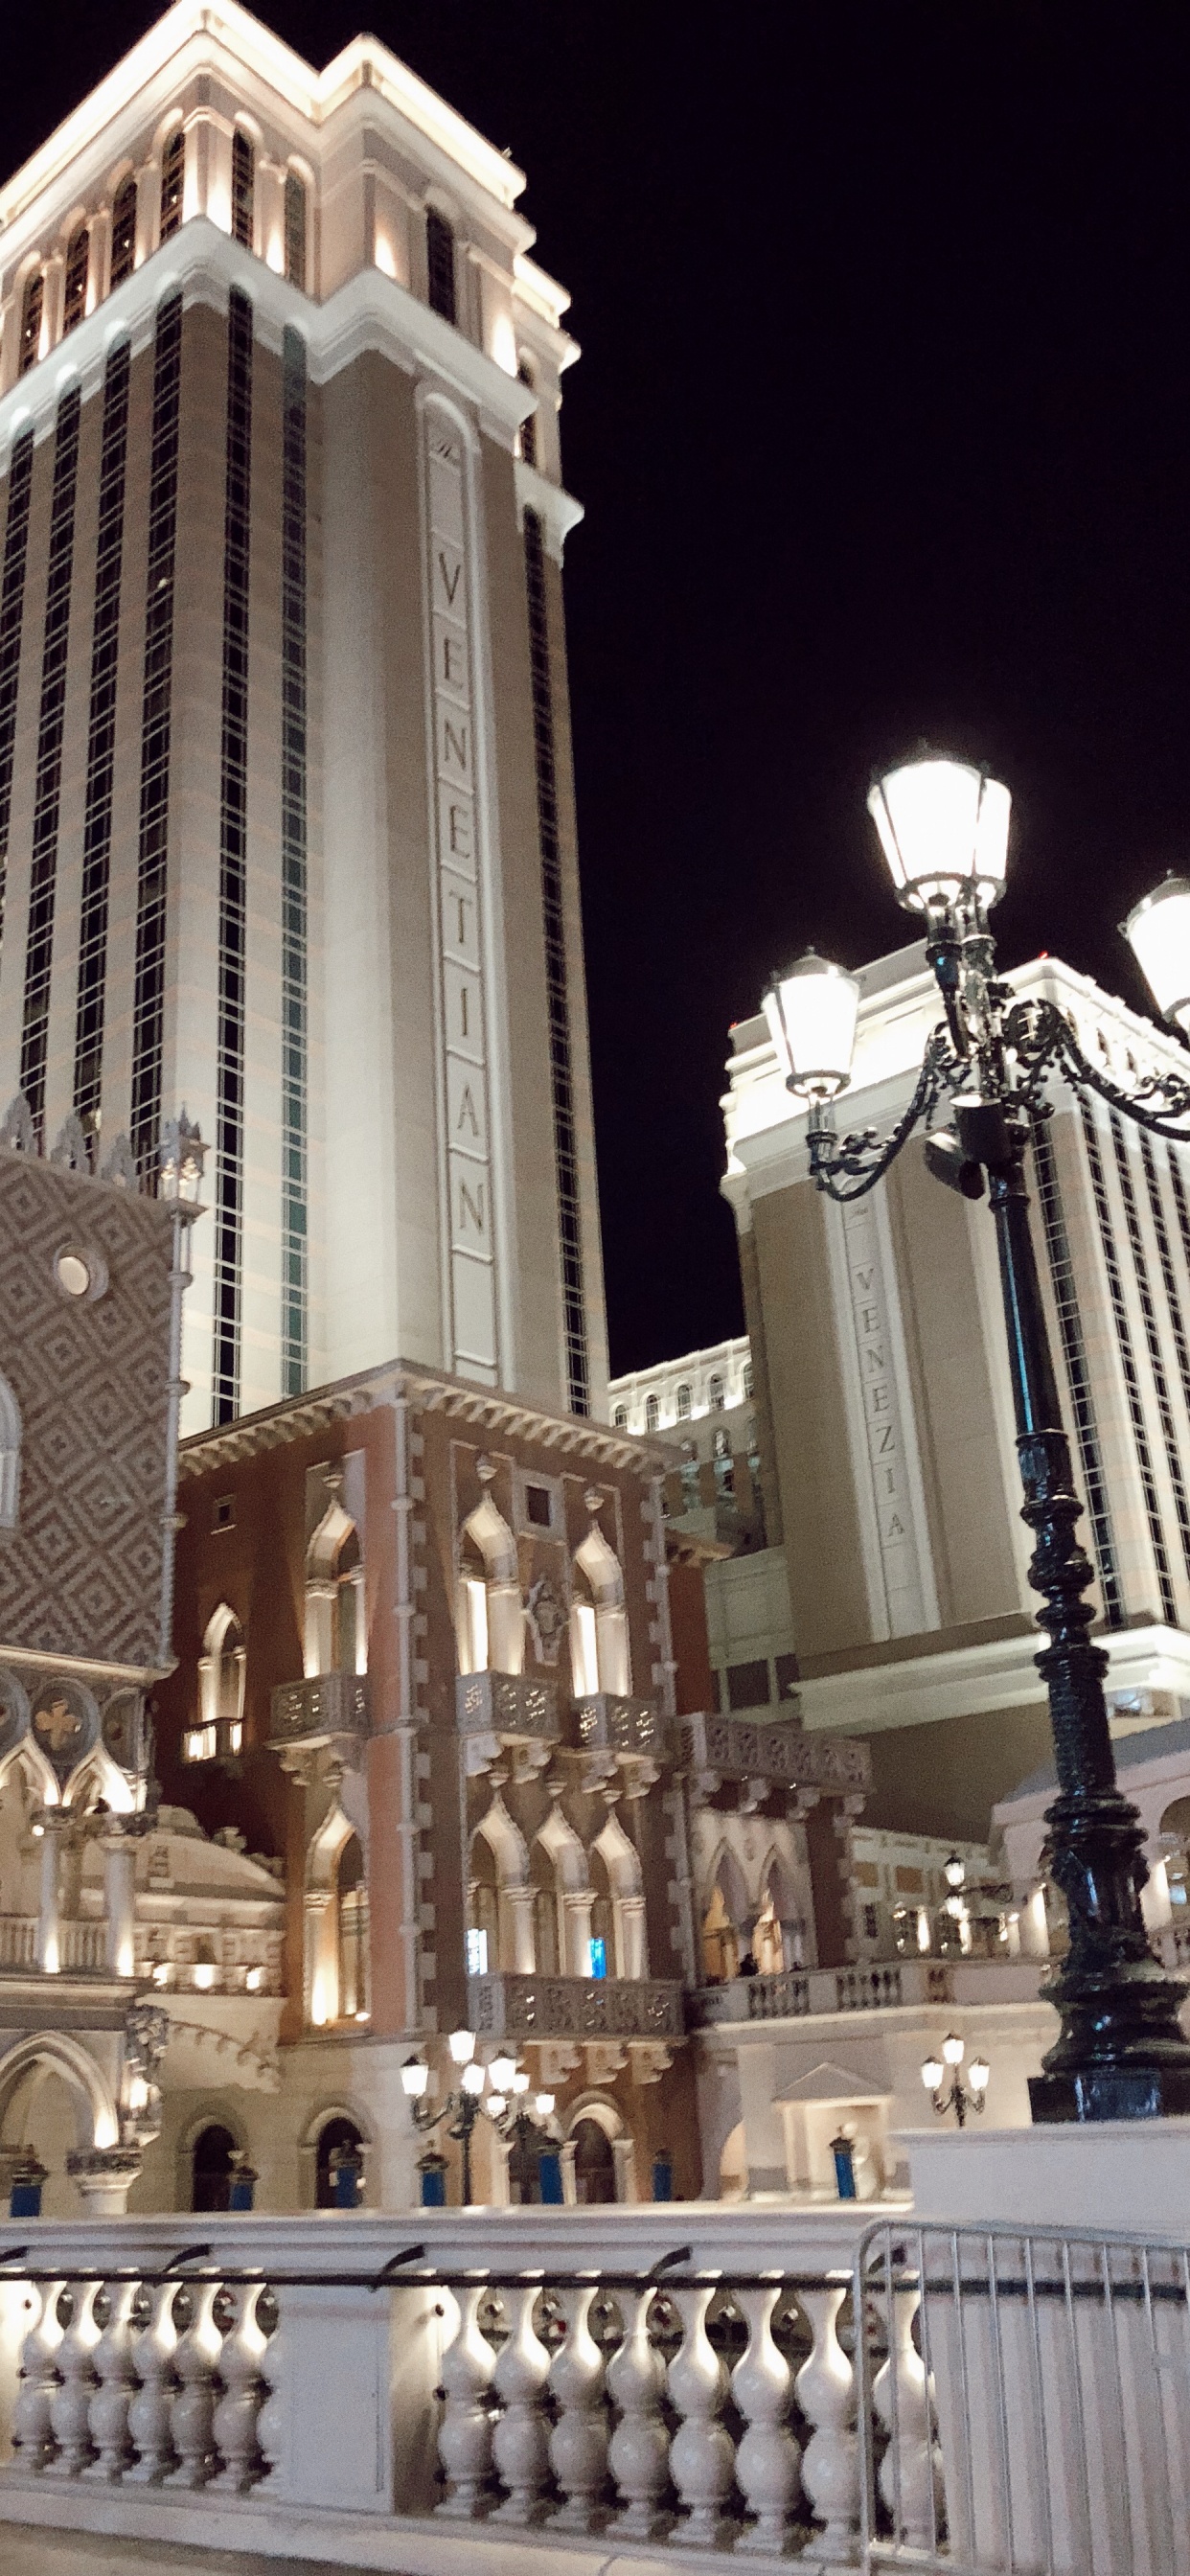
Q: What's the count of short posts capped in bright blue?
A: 7